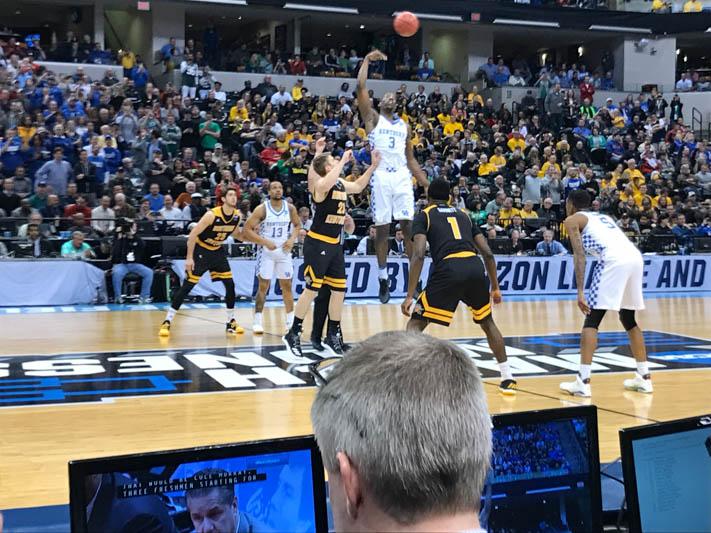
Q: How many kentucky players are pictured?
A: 3